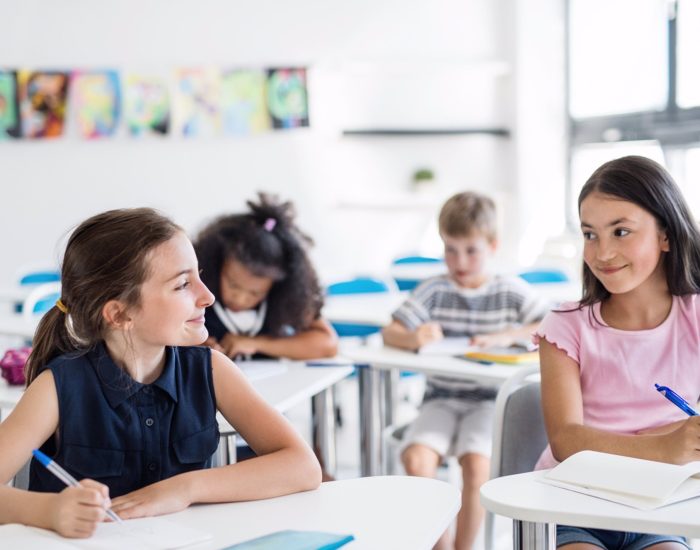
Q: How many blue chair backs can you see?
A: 5